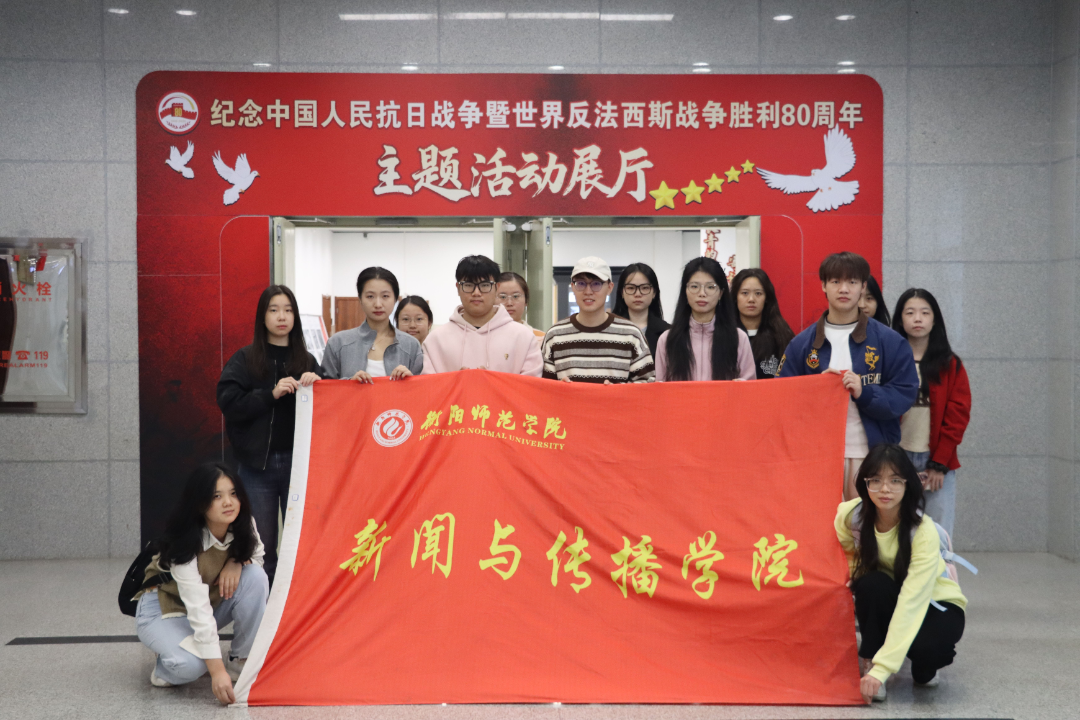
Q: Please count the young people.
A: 14